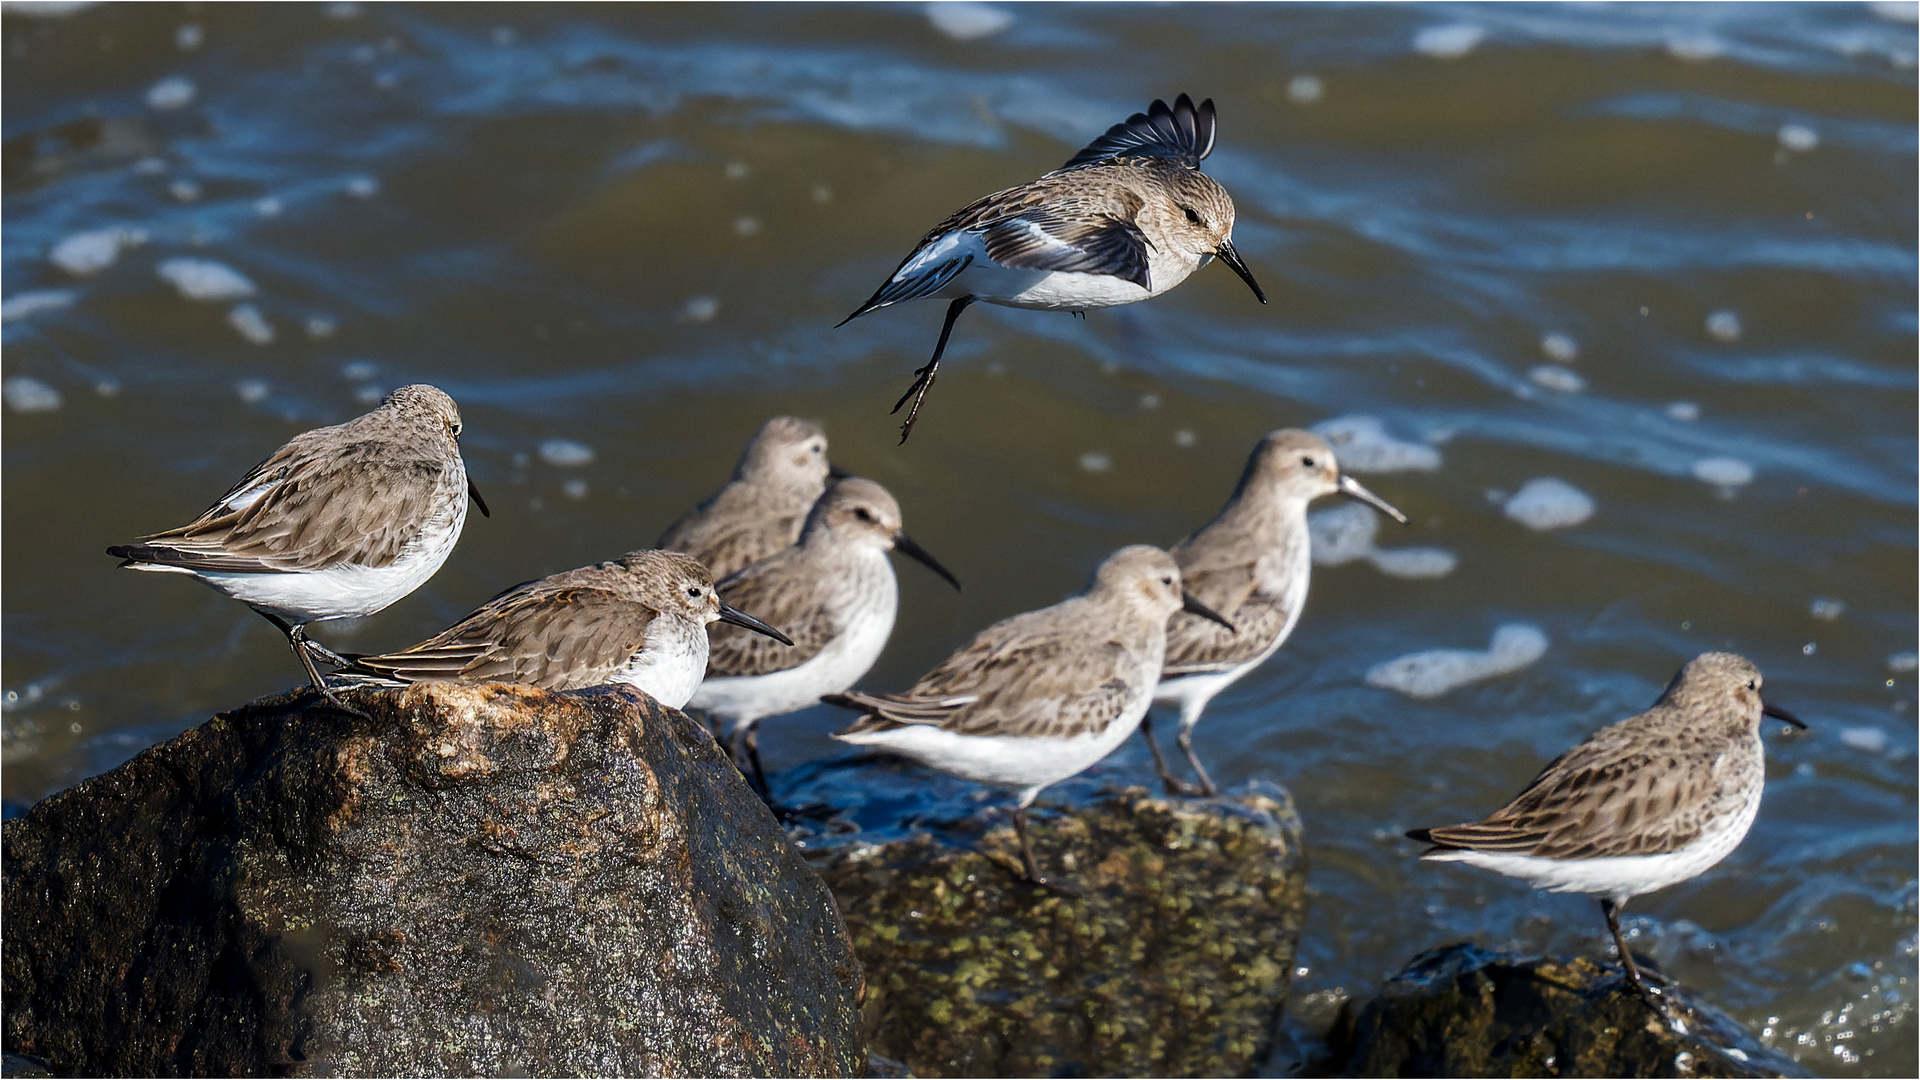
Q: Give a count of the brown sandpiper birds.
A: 8